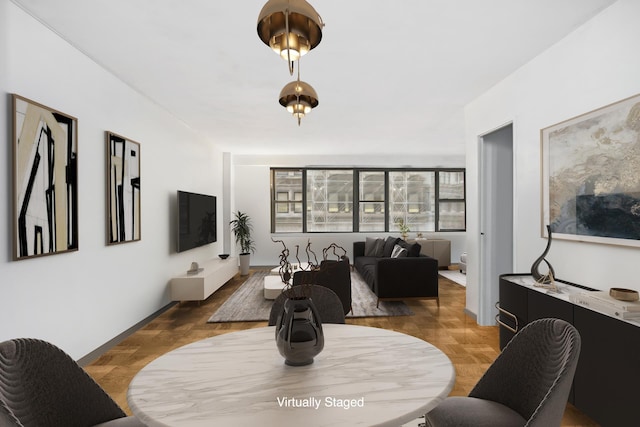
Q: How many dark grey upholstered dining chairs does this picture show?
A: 3